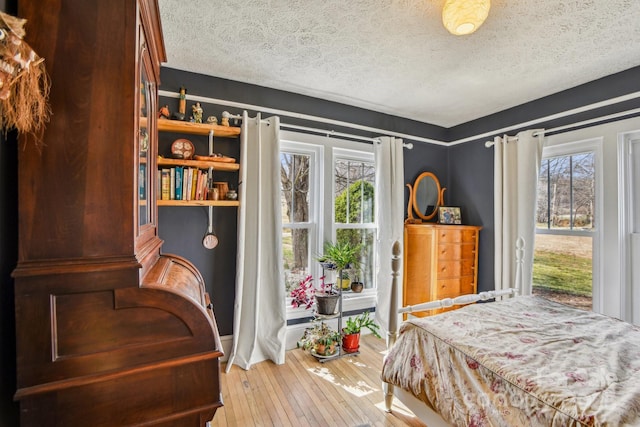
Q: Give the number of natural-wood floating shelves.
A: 3